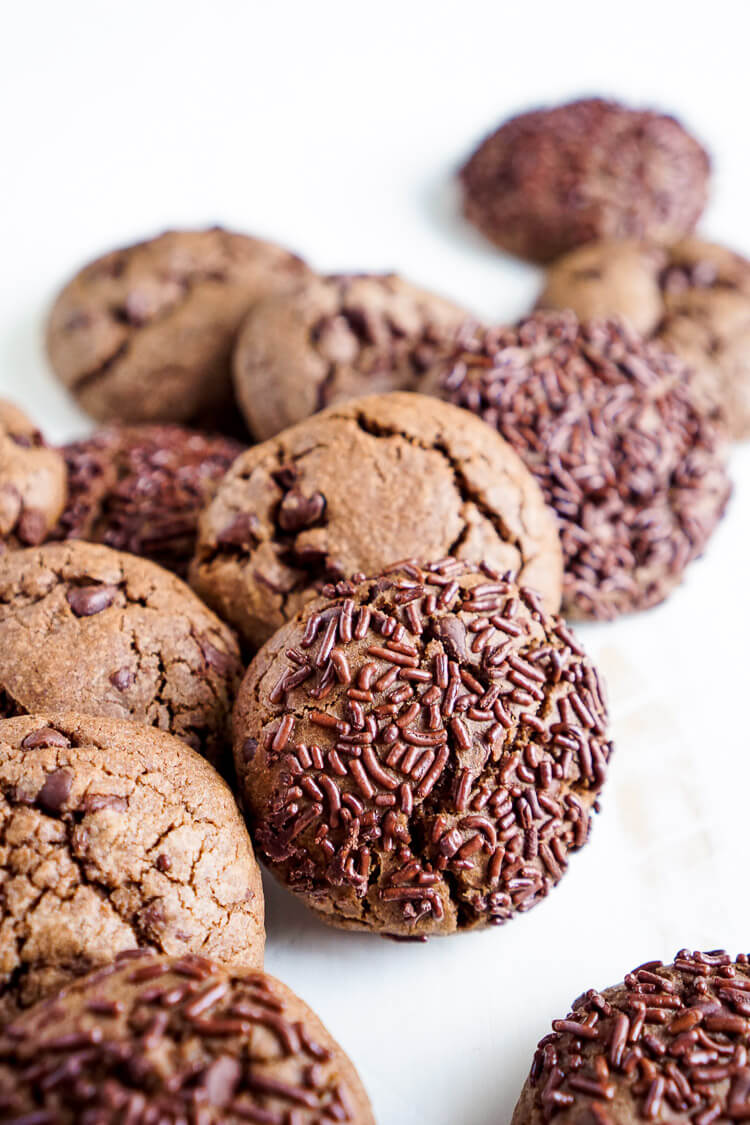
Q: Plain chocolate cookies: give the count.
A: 7